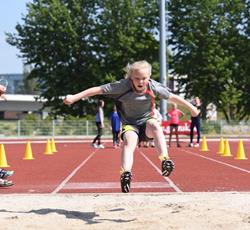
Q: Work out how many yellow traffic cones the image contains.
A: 8